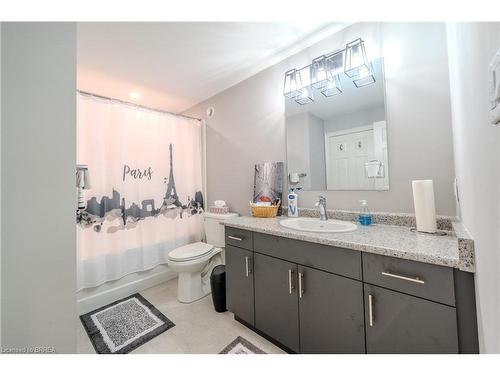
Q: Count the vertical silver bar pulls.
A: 4